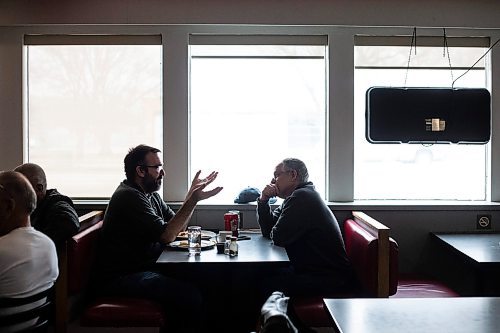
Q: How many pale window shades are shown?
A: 3